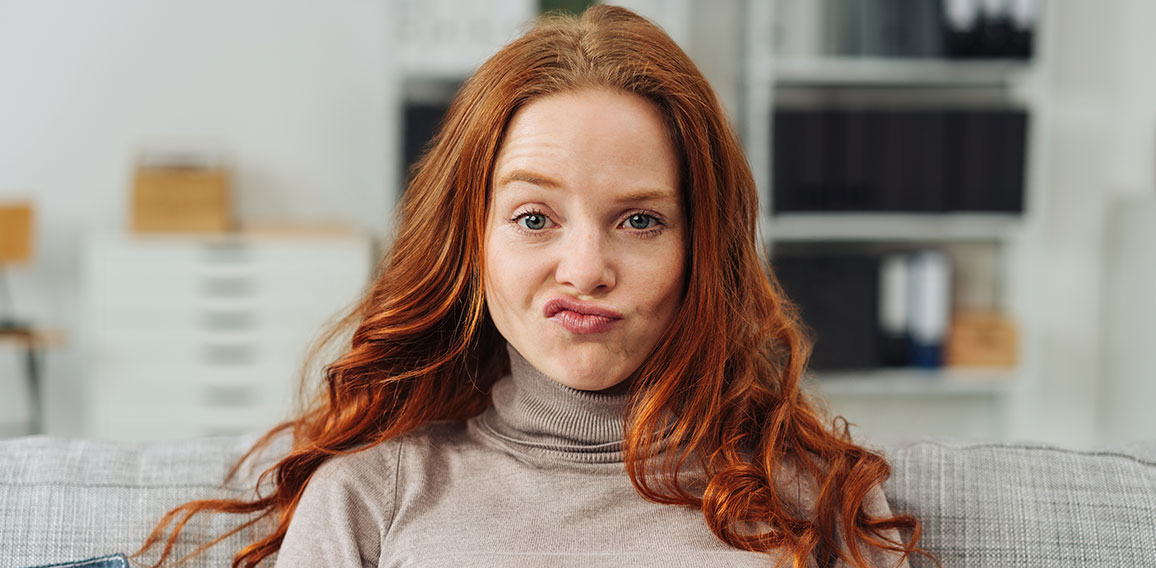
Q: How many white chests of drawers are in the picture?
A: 1